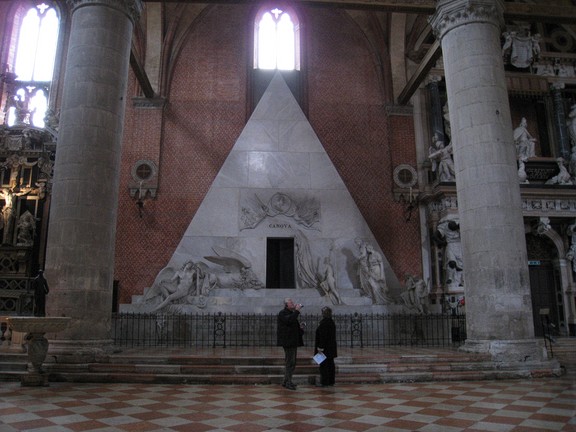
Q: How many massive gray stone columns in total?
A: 2